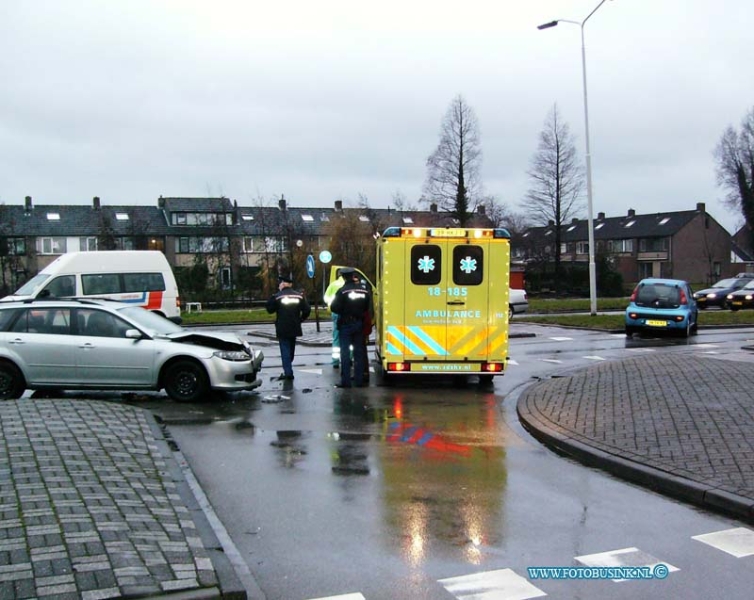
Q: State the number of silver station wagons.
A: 1